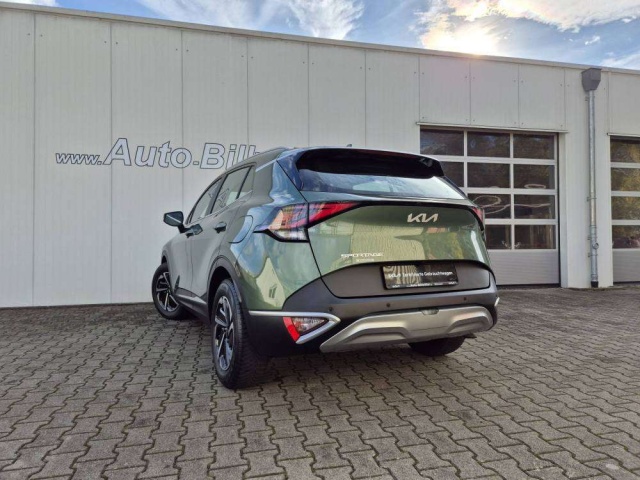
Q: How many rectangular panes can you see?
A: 14